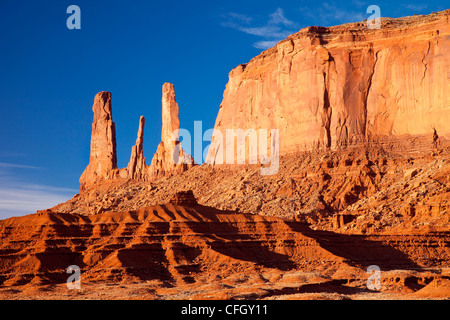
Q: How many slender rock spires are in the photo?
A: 3